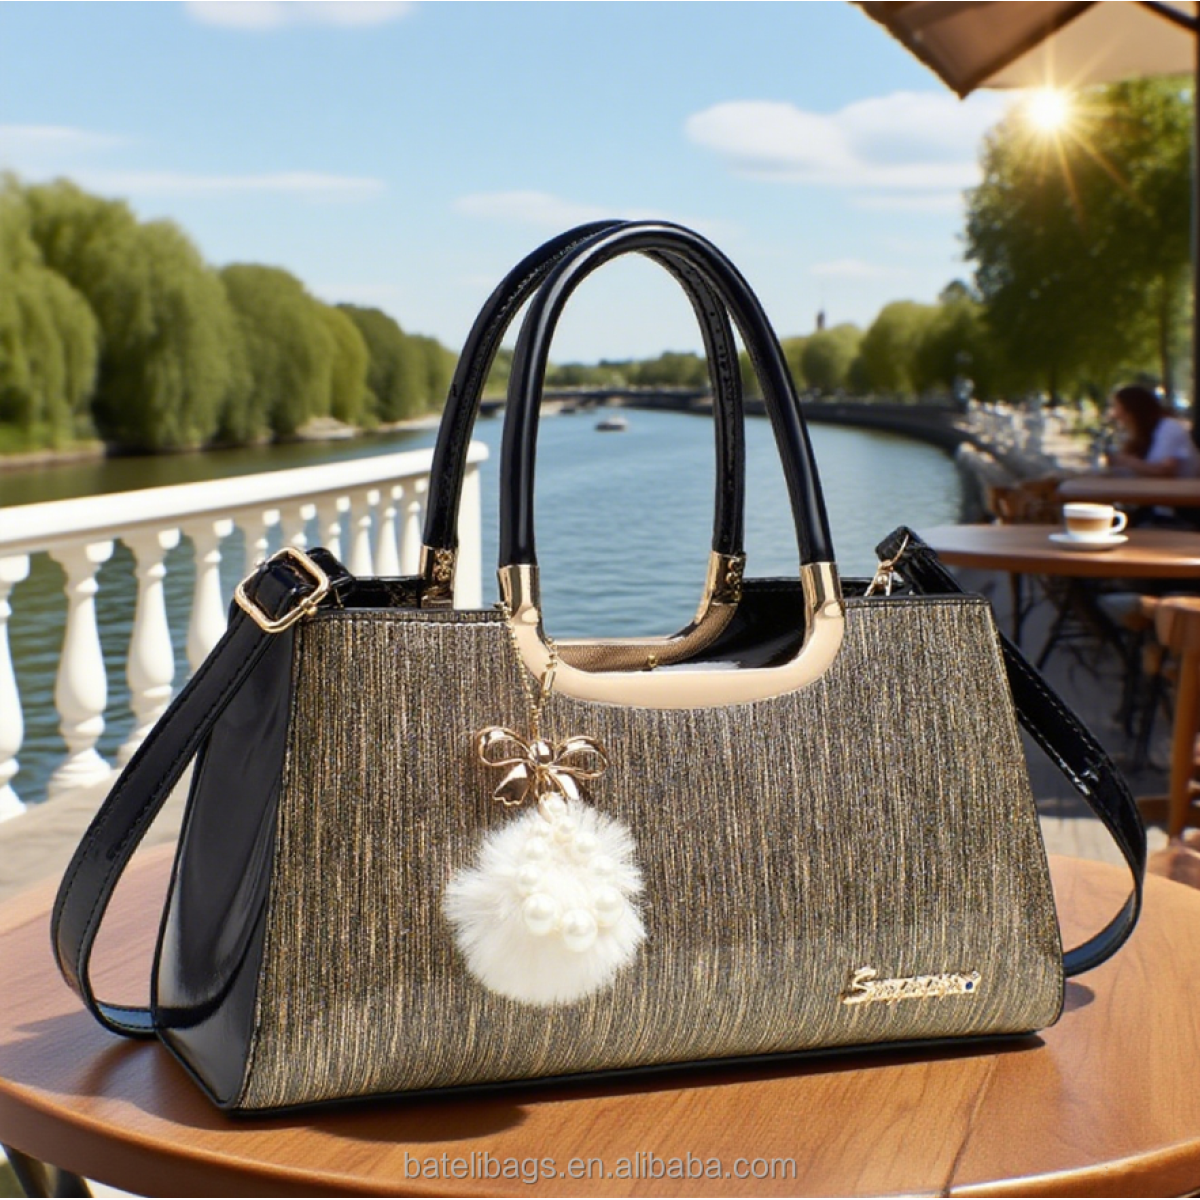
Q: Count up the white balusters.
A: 10